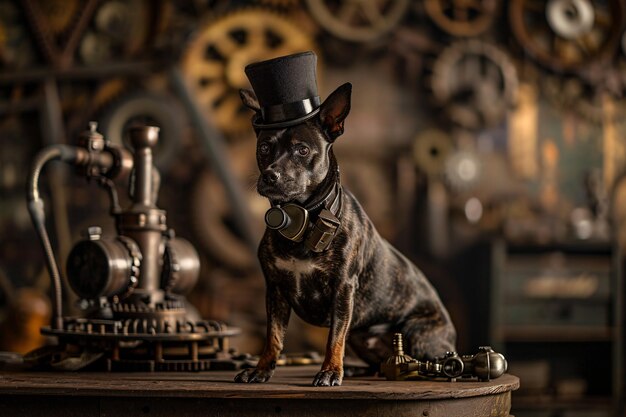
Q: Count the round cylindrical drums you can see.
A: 2